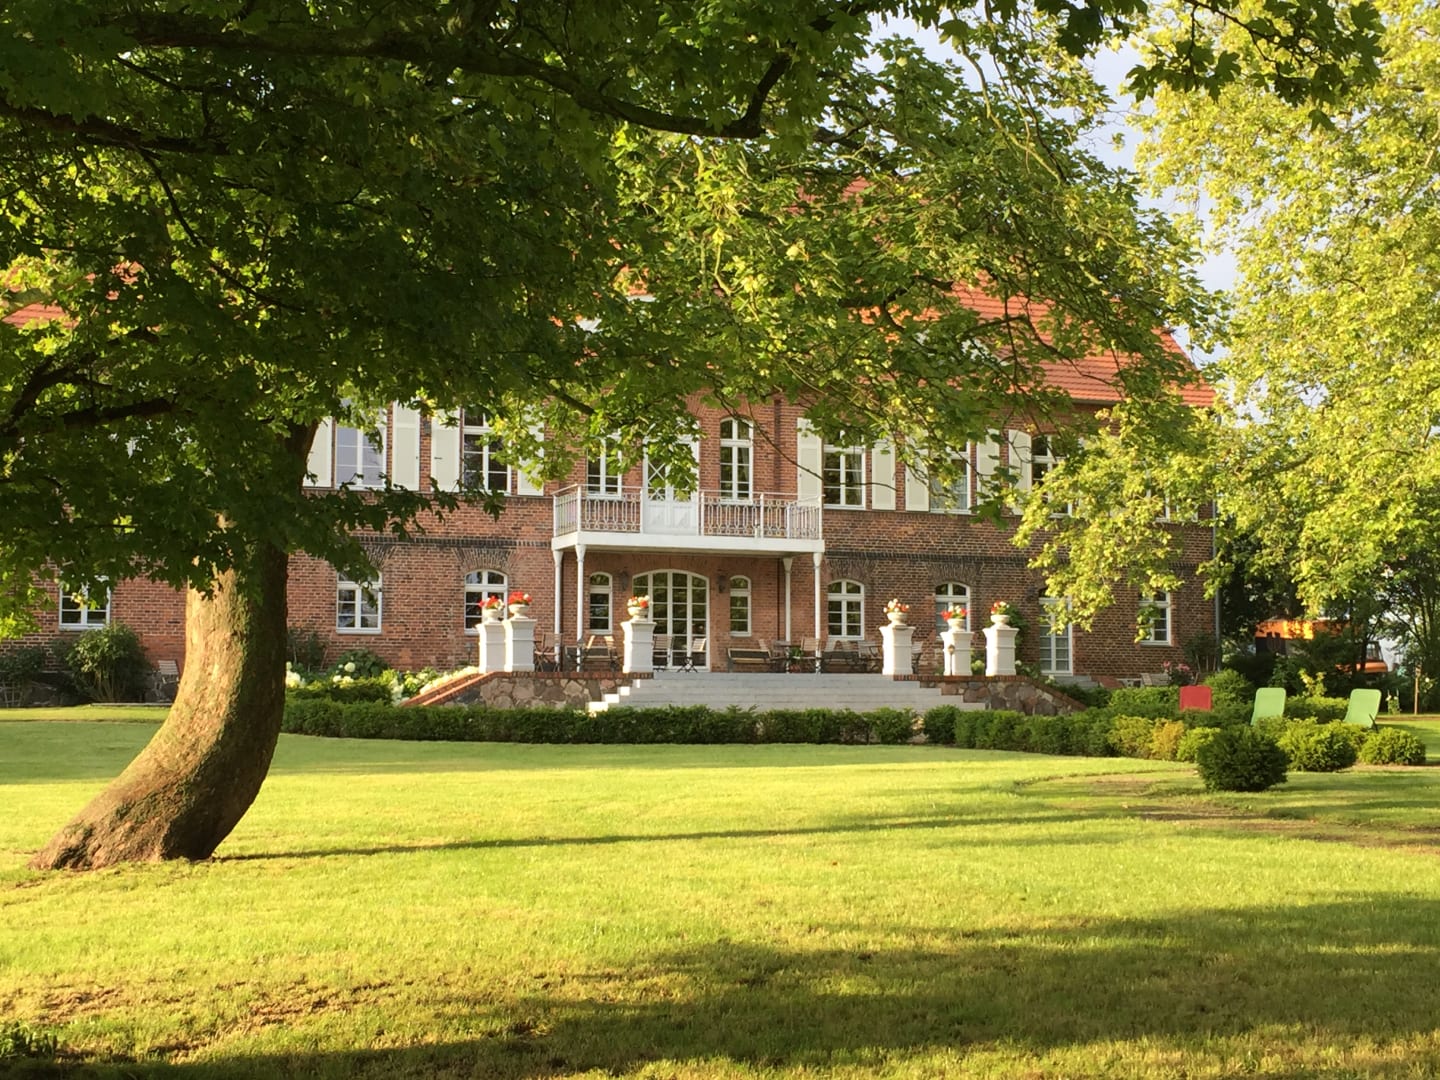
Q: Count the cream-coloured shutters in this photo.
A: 9